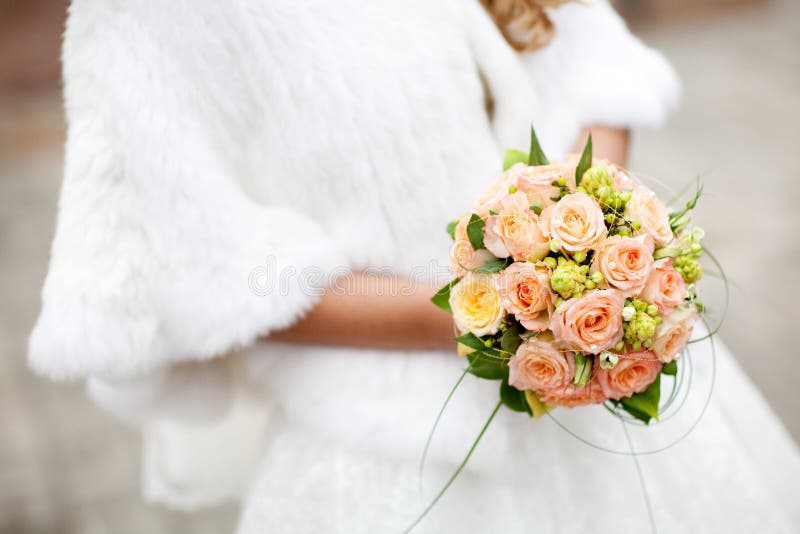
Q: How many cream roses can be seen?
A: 1